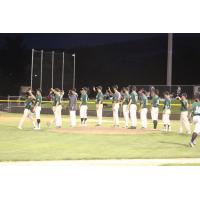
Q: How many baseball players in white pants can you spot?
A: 14